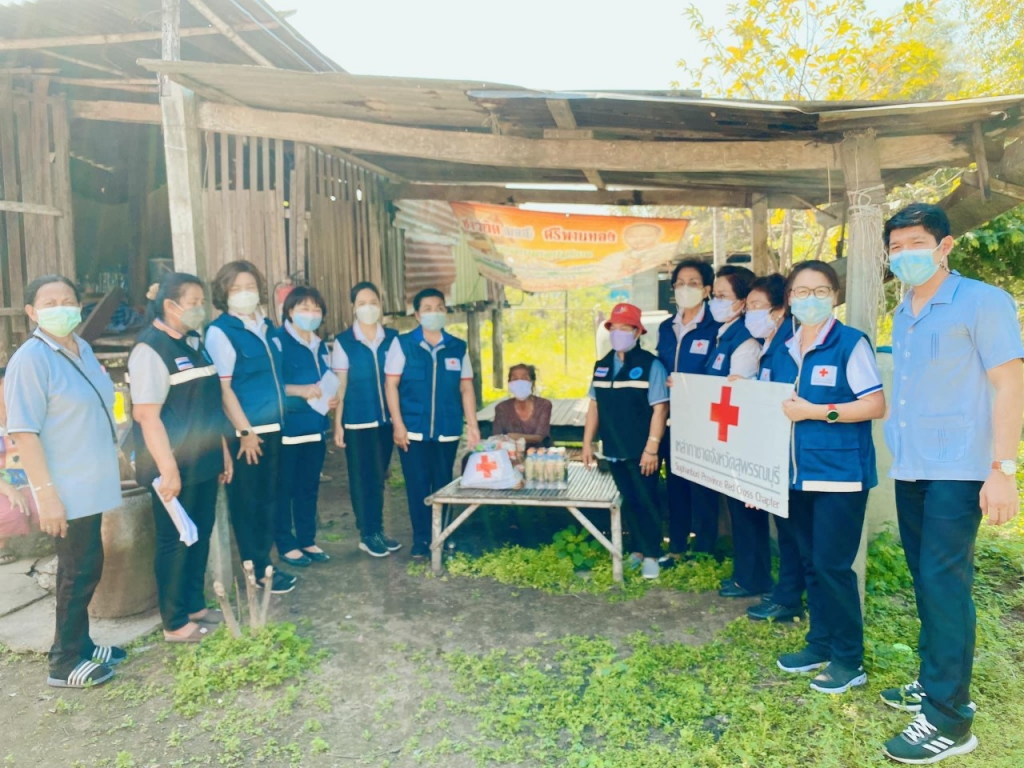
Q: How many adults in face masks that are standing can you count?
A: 12